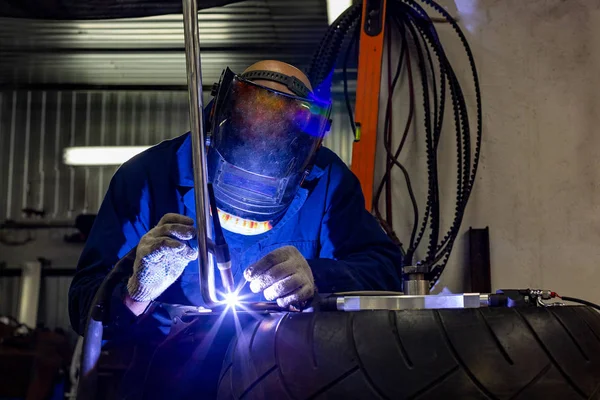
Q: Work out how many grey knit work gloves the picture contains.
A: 2